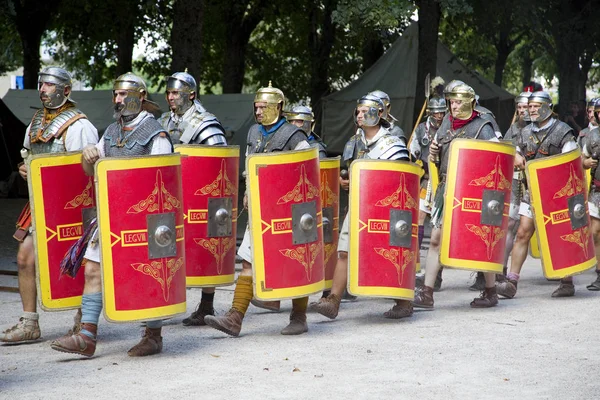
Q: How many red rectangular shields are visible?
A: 8